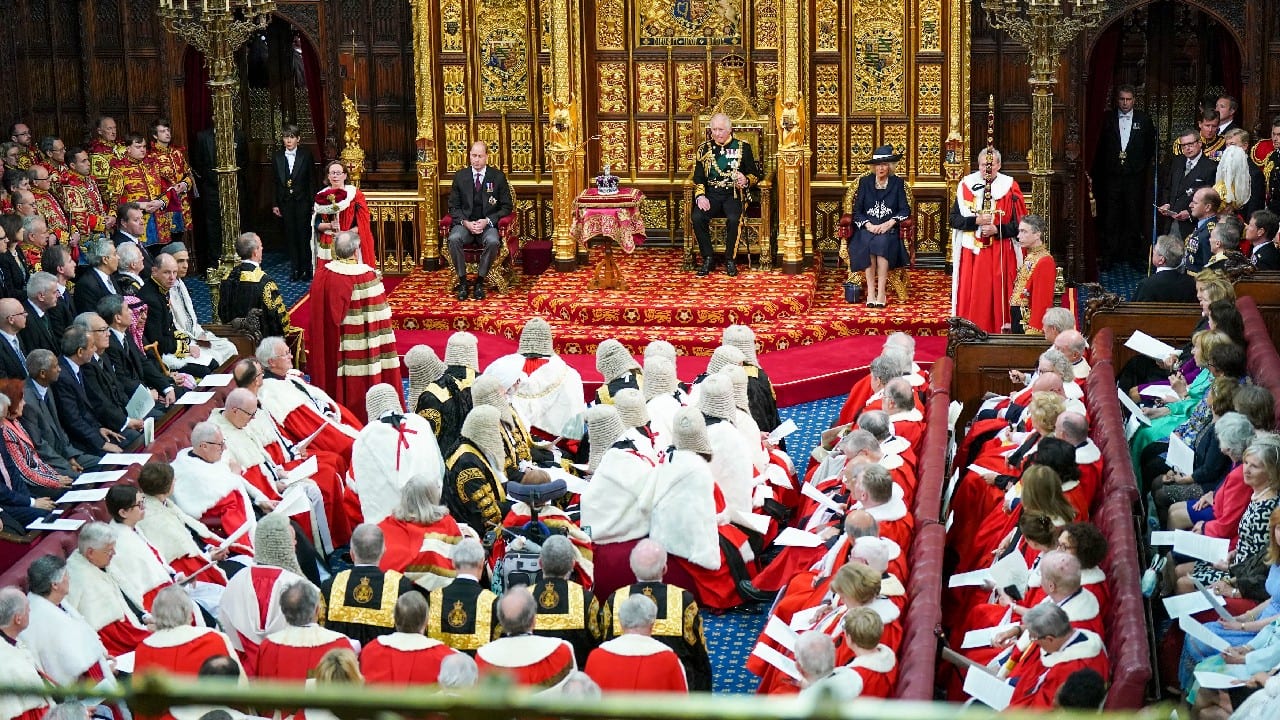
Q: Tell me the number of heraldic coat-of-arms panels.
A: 3